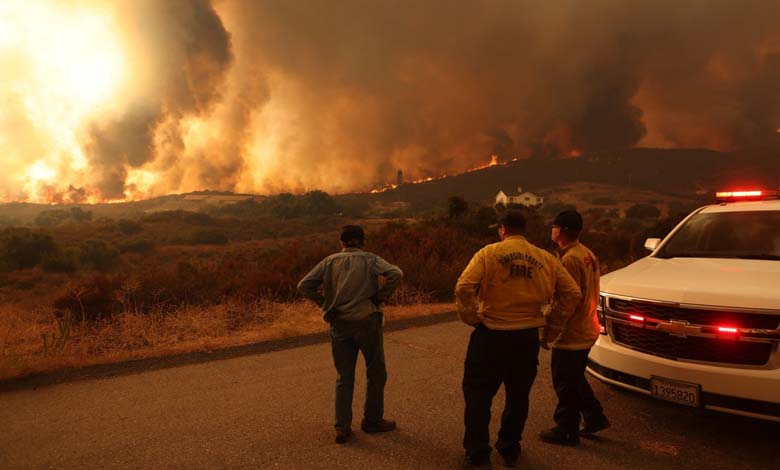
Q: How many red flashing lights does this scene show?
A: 3